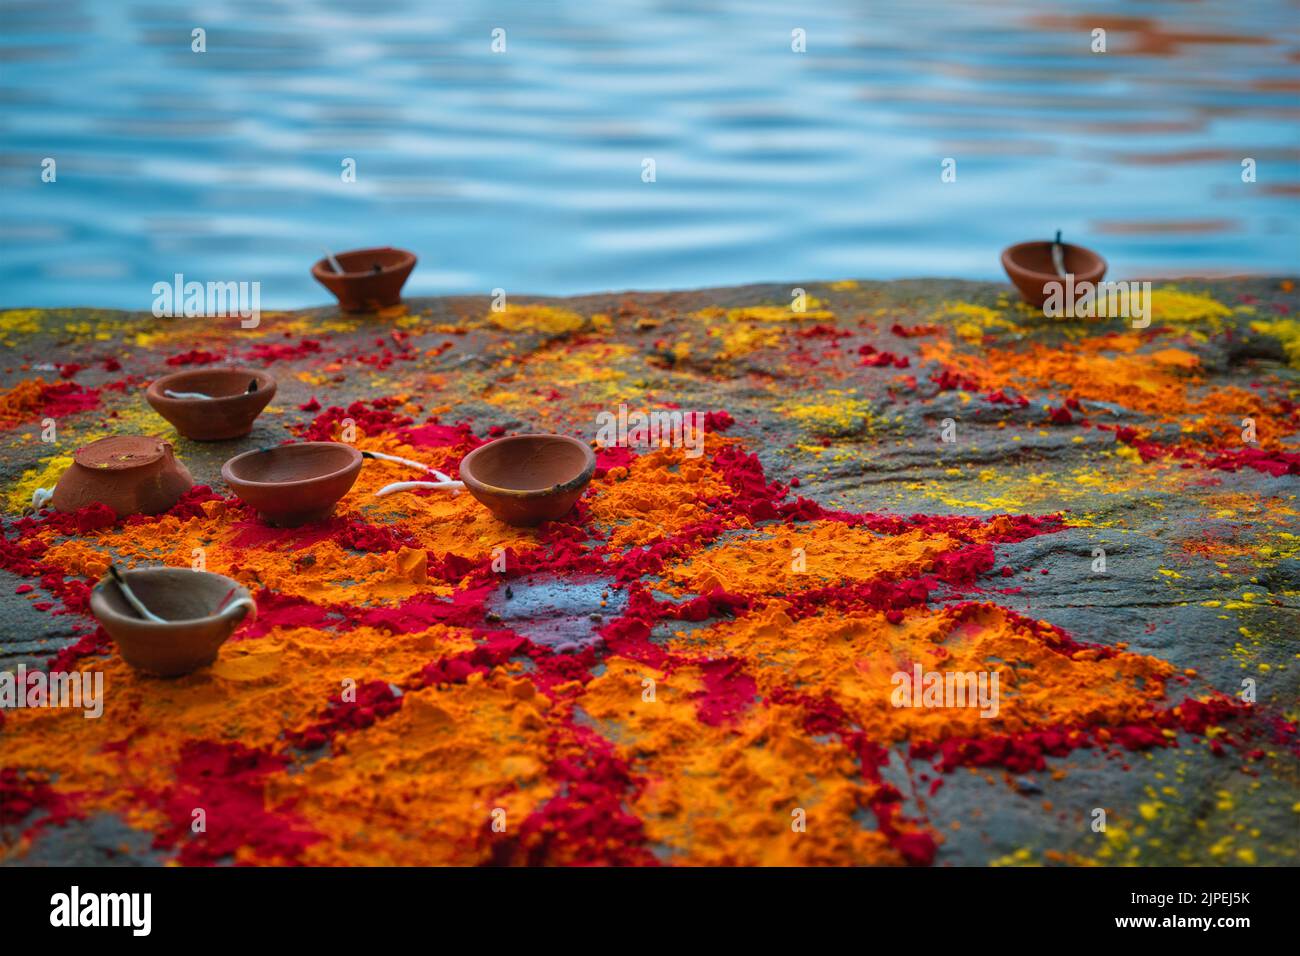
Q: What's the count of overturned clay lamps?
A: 1